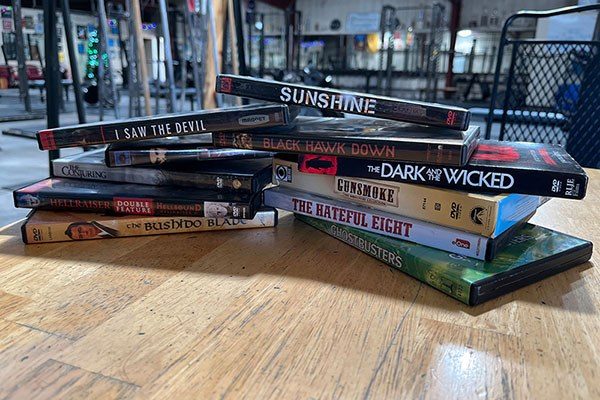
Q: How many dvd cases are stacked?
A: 11